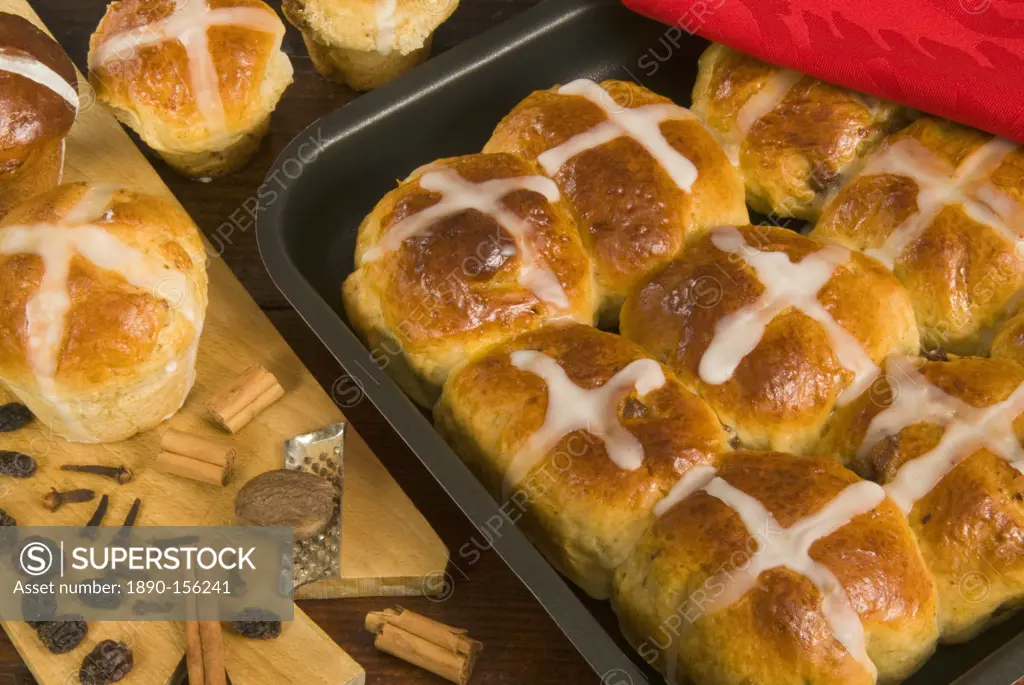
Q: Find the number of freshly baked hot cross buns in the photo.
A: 13